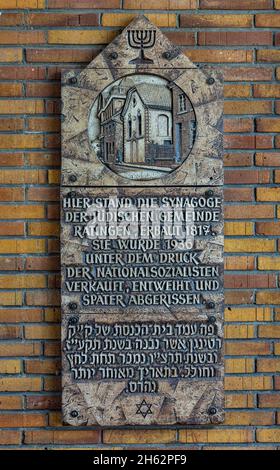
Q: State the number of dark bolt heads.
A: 13